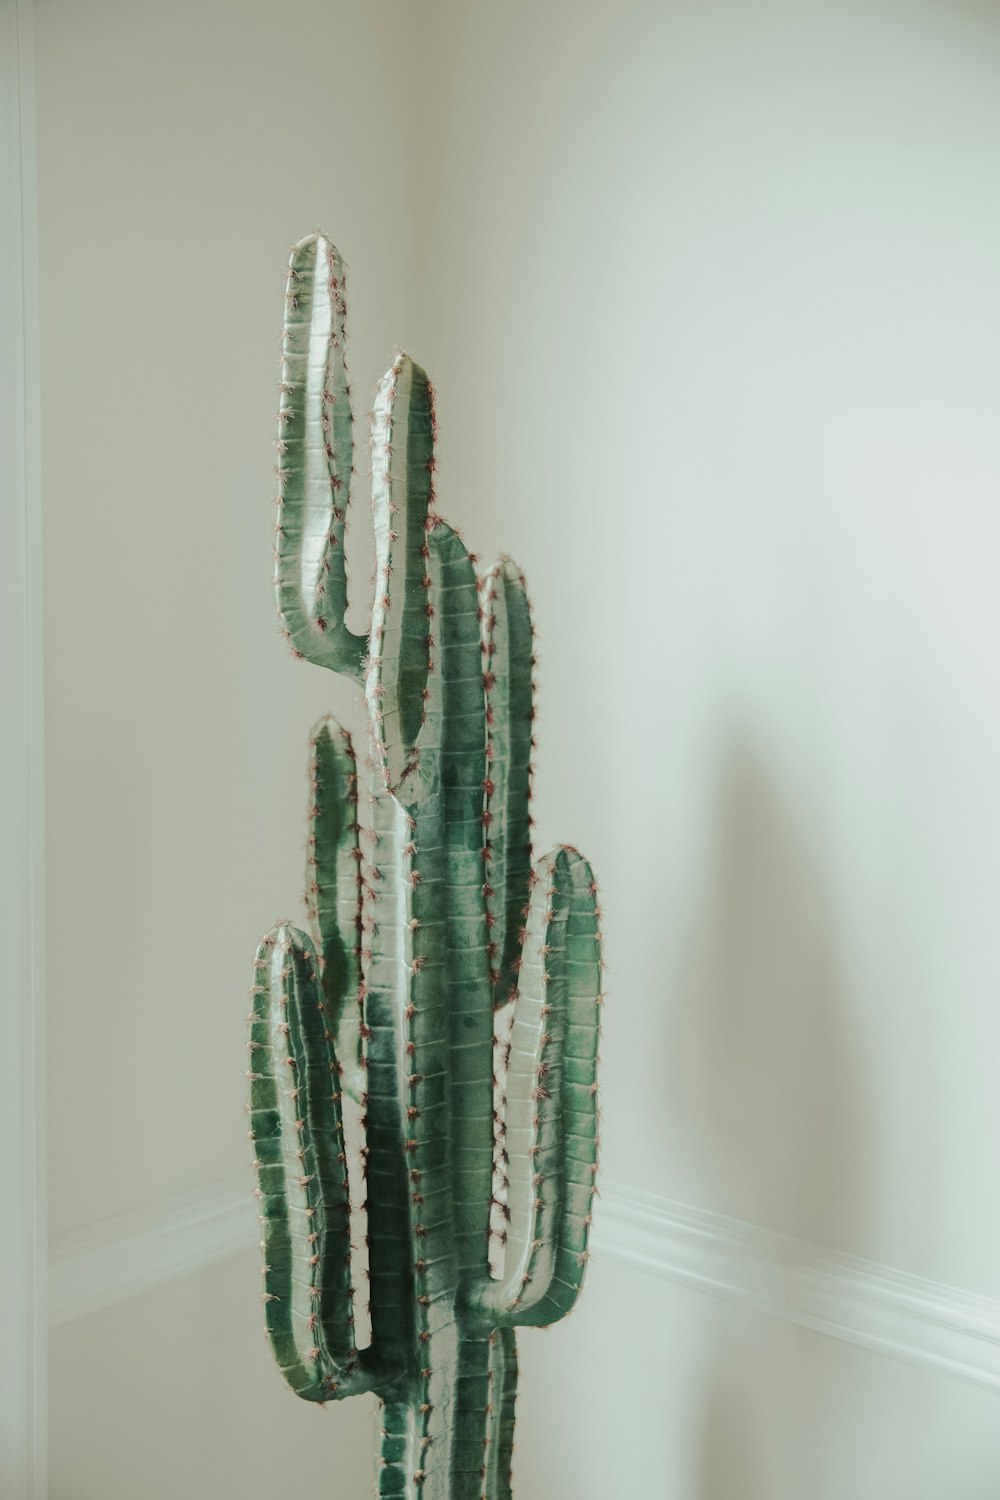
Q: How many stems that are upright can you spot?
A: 7